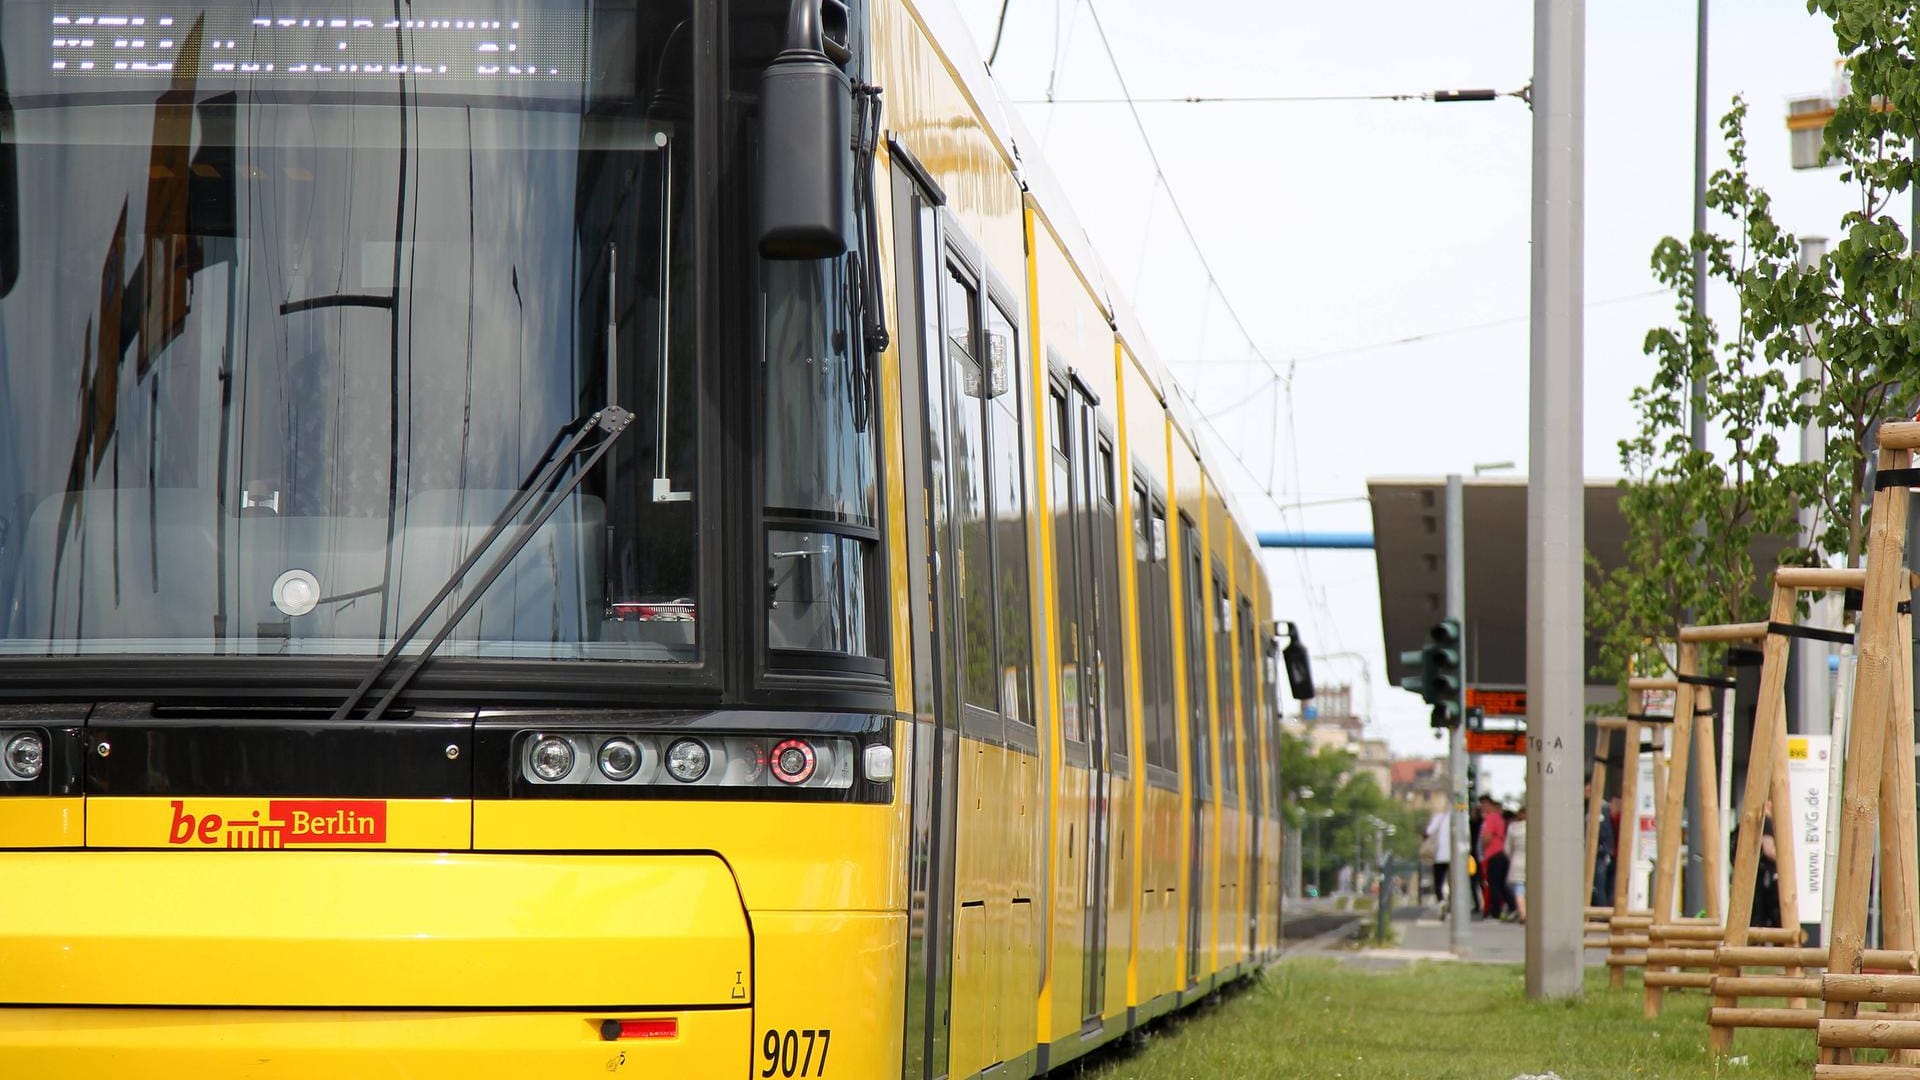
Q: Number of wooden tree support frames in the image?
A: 5